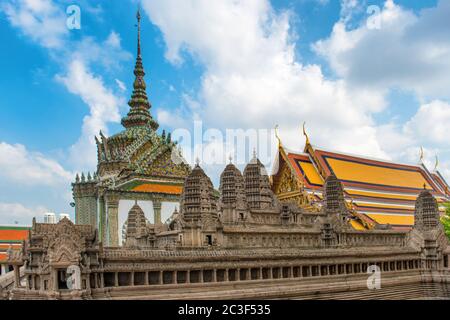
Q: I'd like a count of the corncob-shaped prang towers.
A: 6